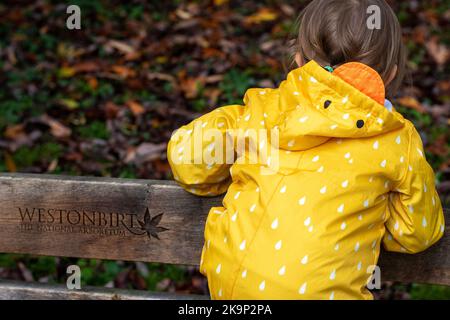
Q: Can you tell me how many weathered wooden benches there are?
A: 1